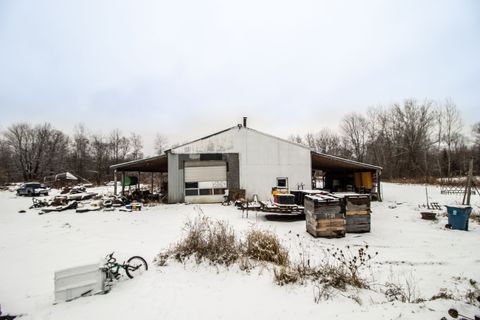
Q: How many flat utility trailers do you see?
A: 1